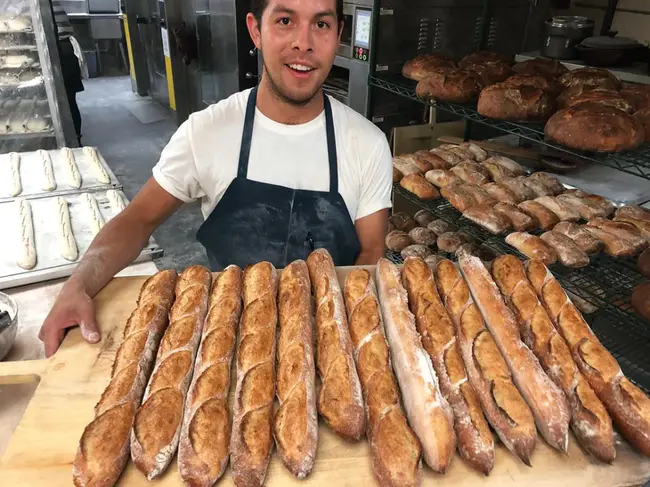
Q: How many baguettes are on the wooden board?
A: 13